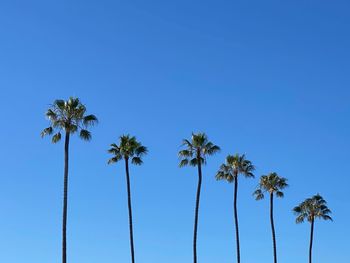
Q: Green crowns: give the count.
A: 6